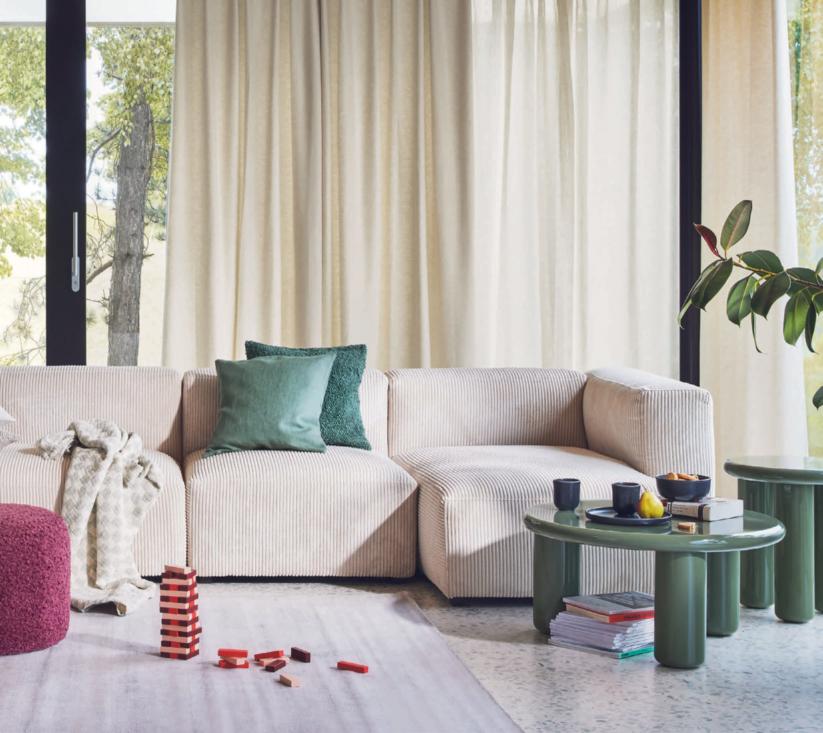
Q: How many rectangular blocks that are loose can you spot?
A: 9